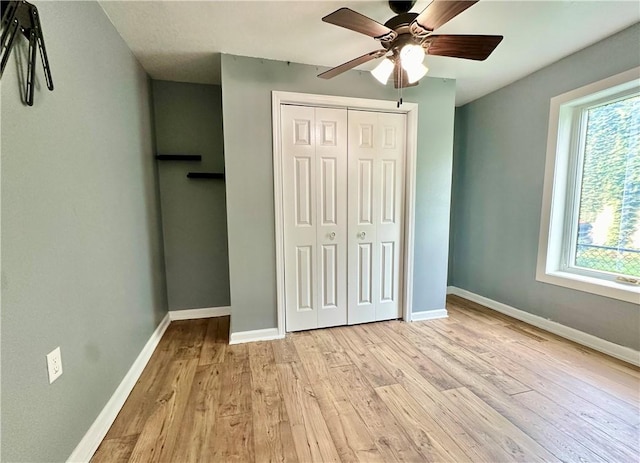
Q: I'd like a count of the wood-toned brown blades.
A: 5